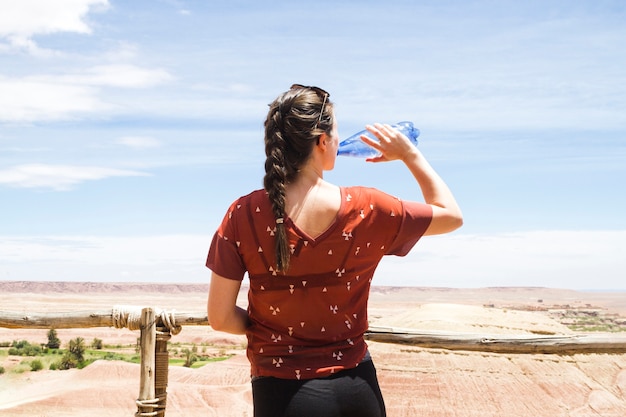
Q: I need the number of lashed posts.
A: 2